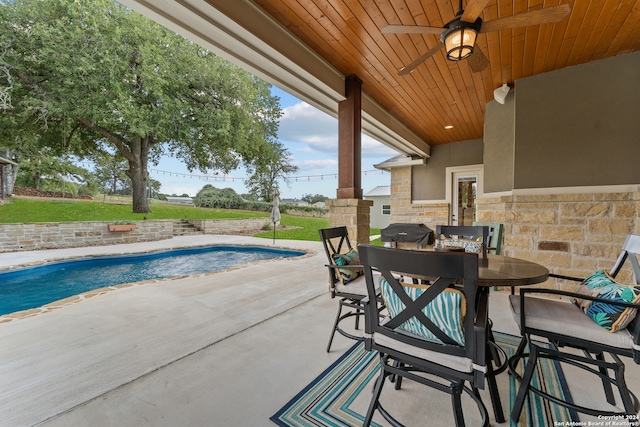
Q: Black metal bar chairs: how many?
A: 4